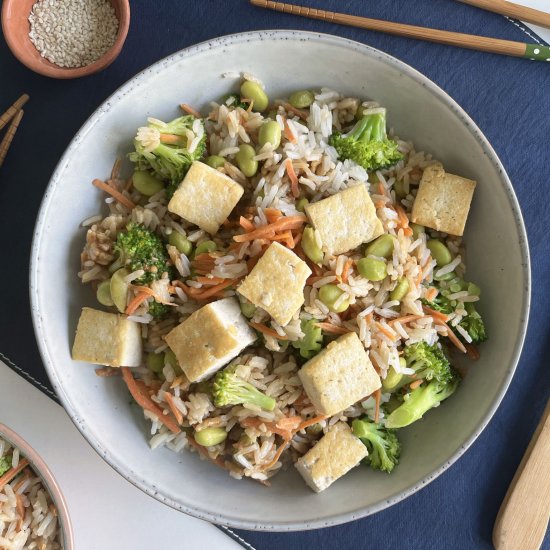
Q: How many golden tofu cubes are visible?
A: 8